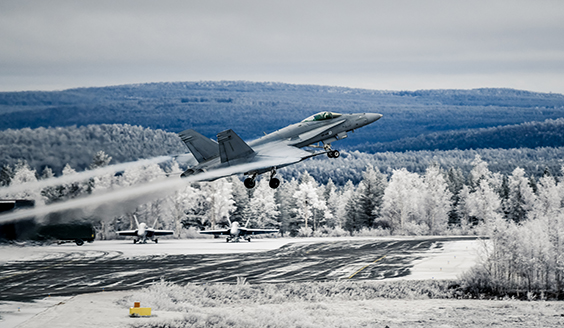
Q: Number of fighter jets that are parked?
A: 2